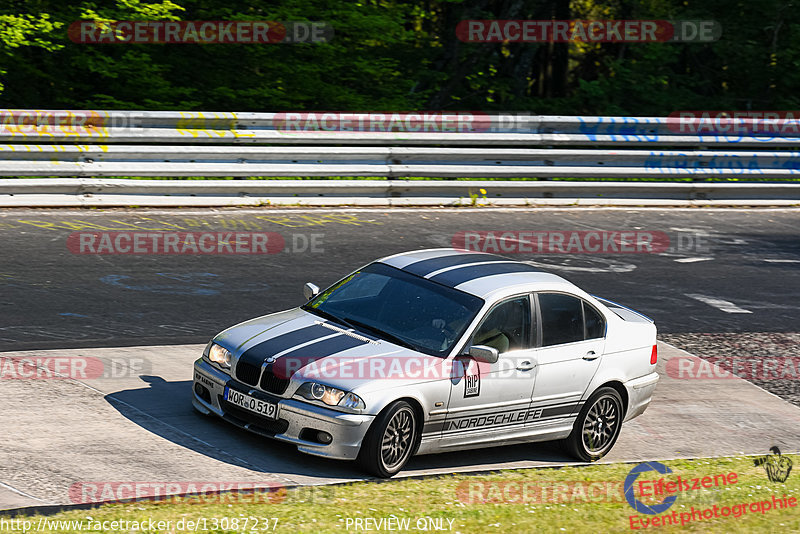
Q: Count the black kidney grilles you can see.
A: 2